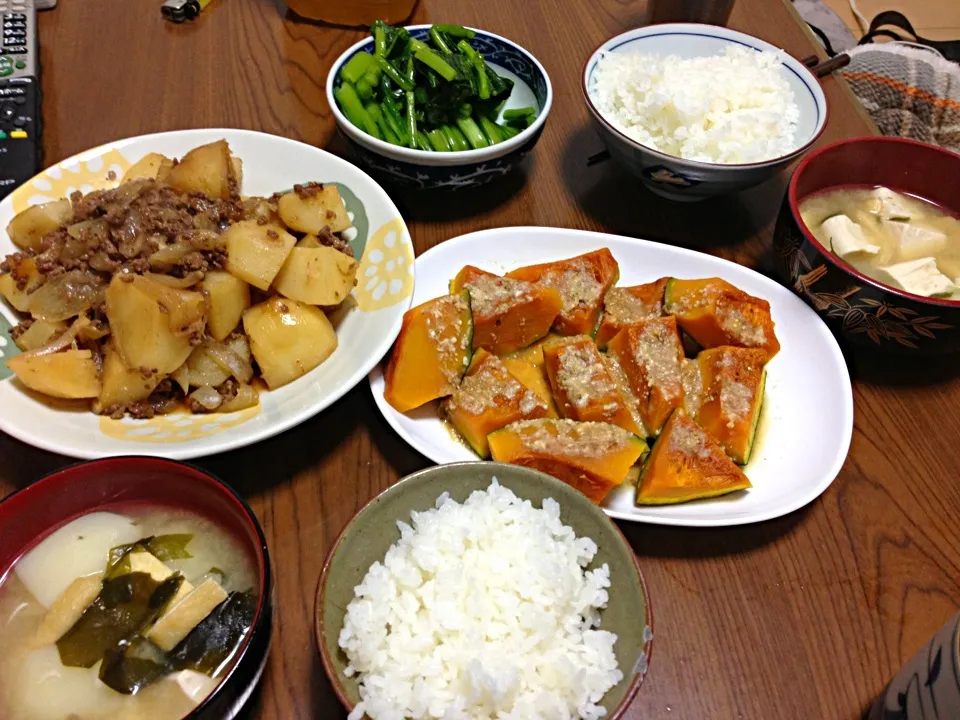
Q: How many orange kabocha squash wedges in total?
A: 11